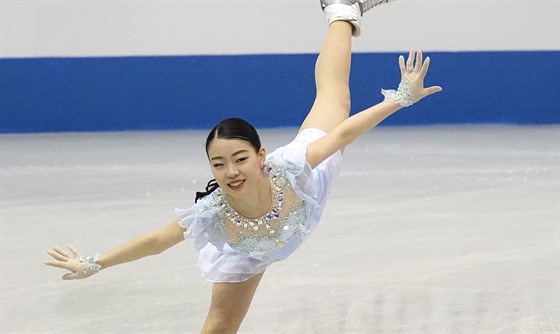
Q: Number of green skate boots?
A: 0